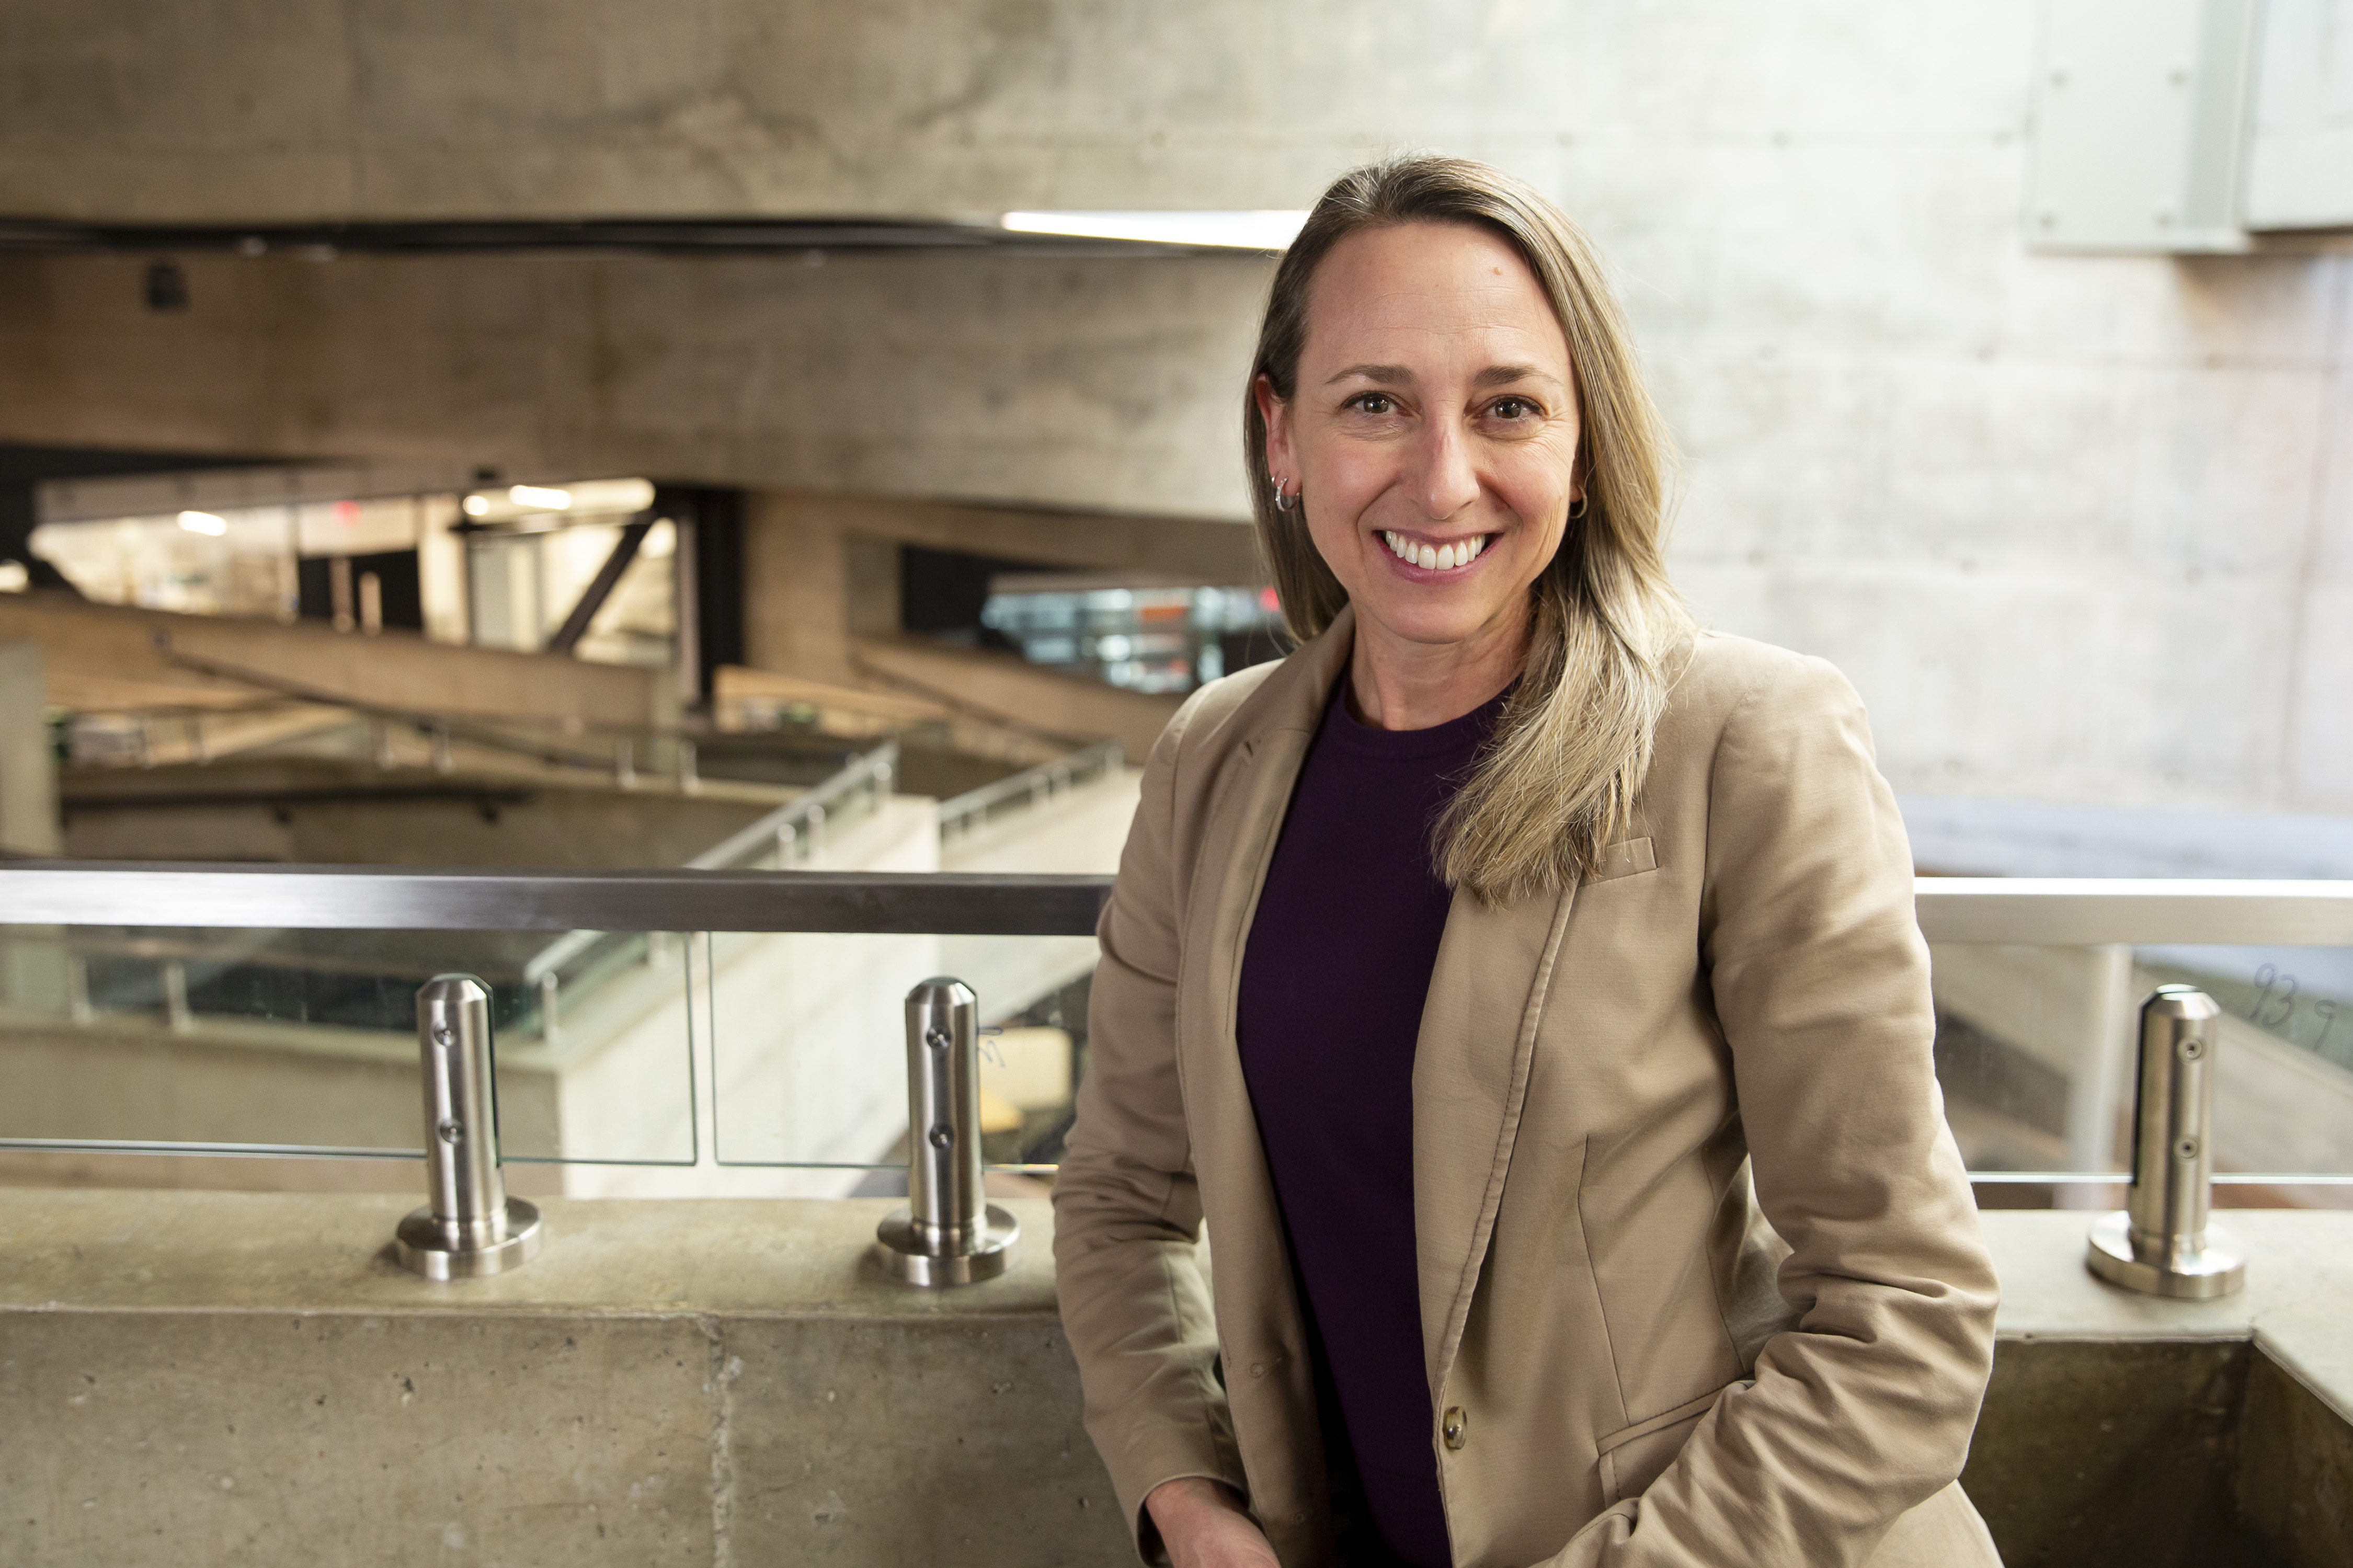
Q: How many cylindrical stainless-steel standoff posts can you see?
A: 3